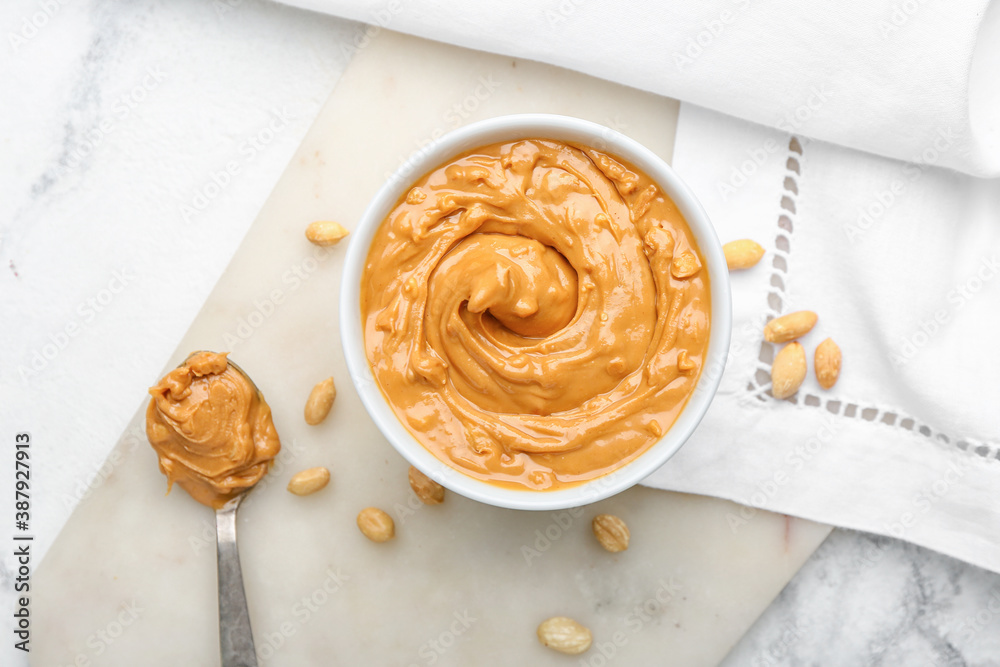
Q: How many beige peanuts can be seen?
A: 11